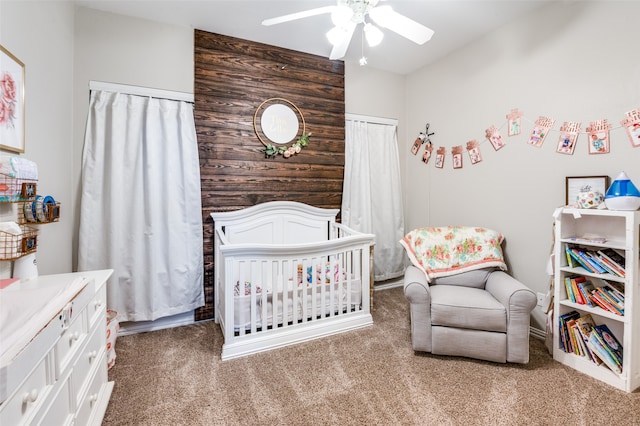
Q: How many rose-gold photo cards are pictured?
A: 11